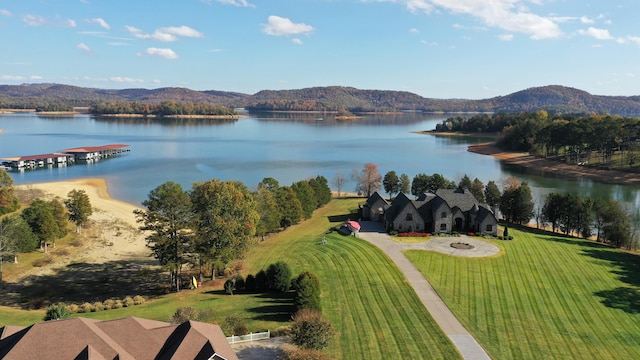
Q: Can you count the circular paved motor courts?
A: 1